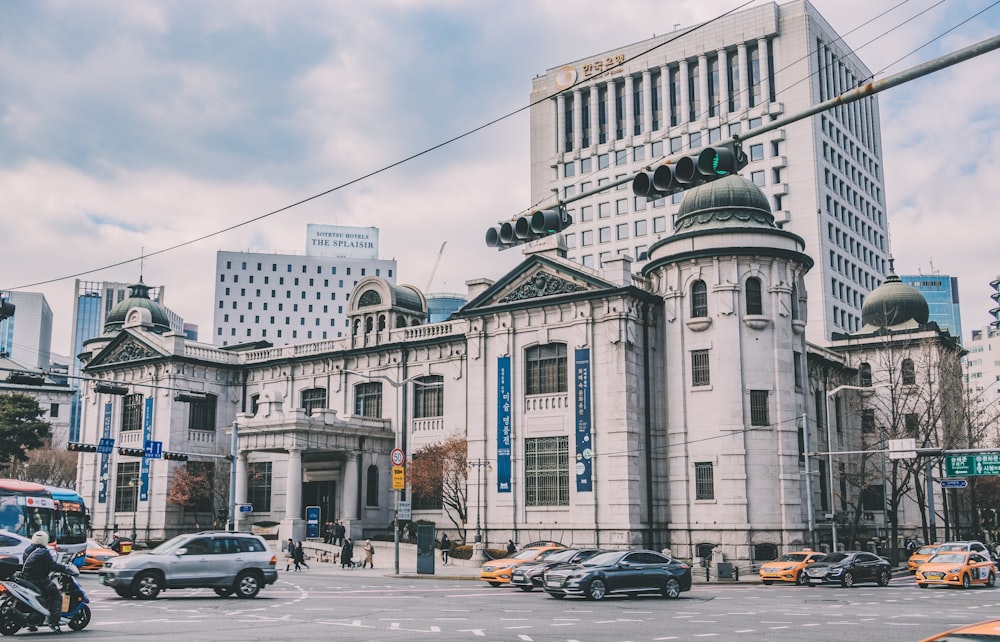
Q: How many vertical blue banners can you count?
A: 4